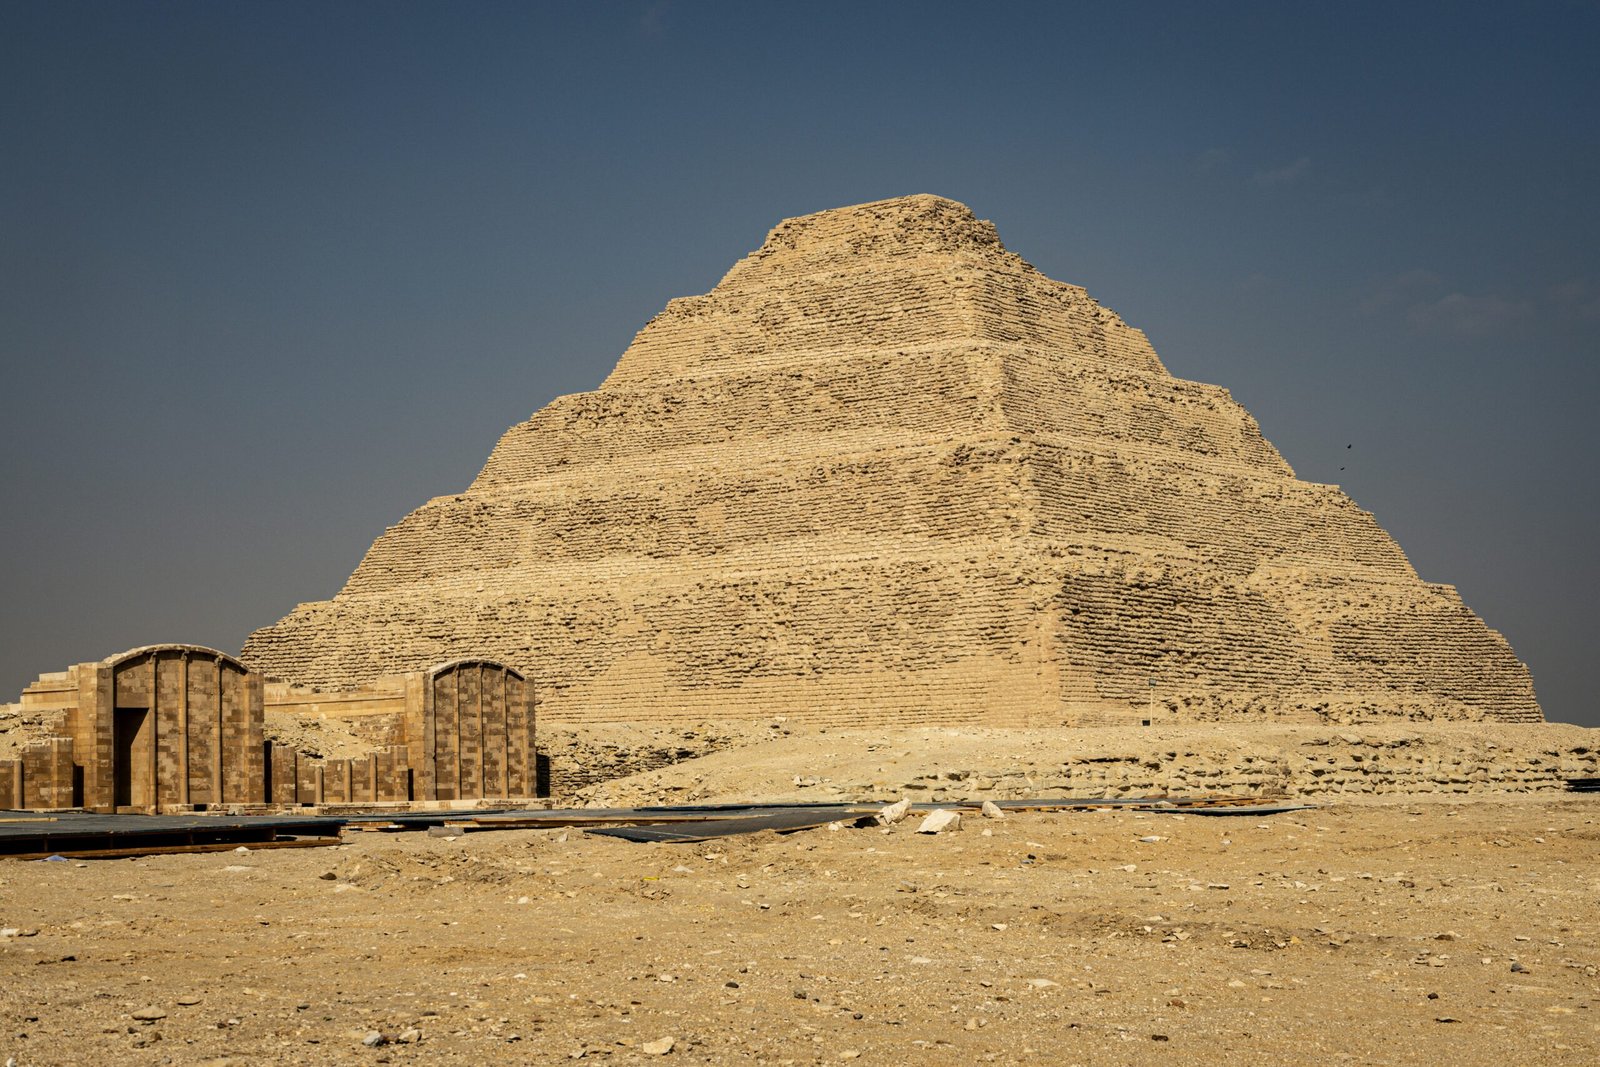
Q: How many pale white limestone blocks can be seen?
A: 3